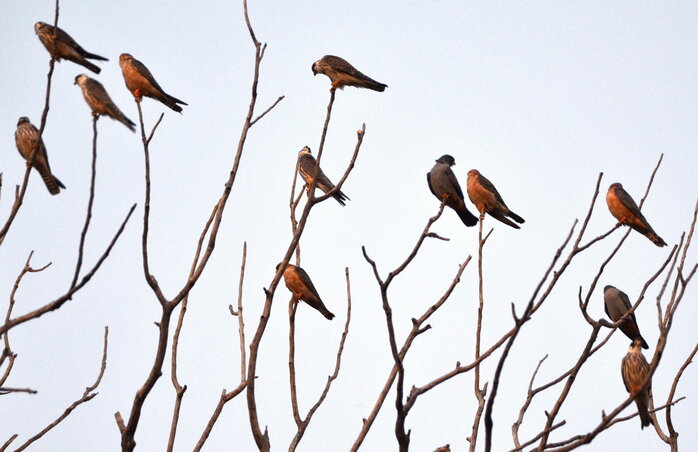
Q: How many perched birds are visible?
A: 12